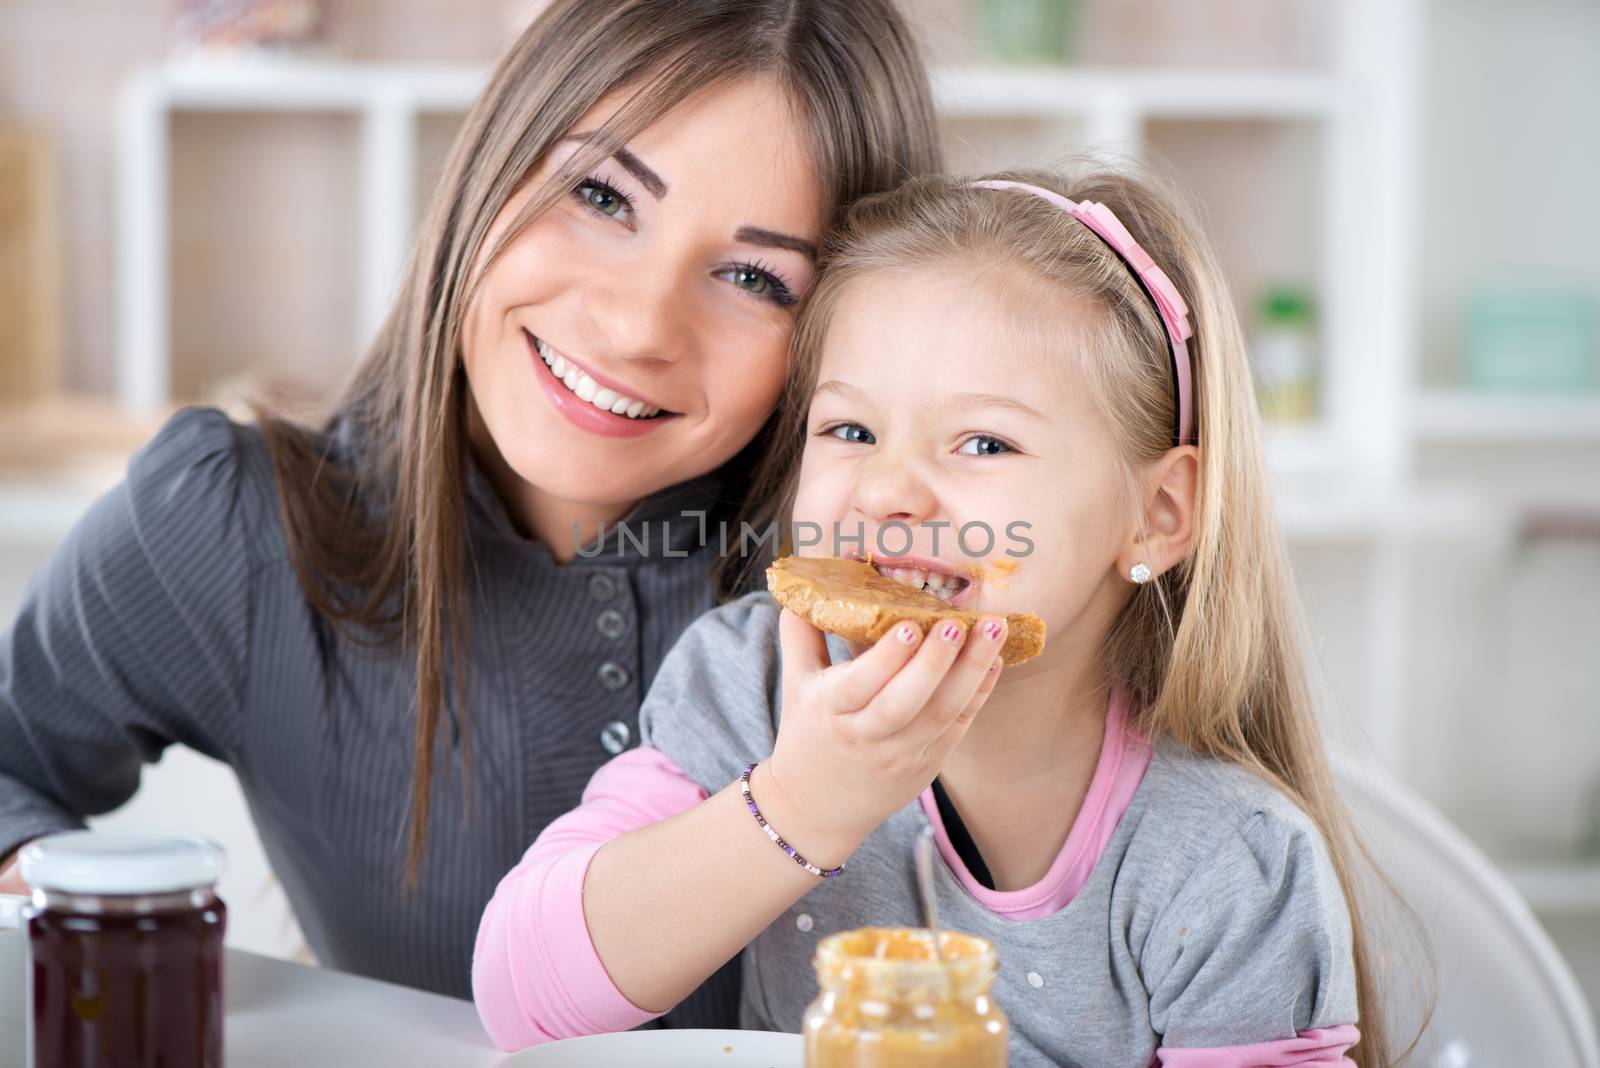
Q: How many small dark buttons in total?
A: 4